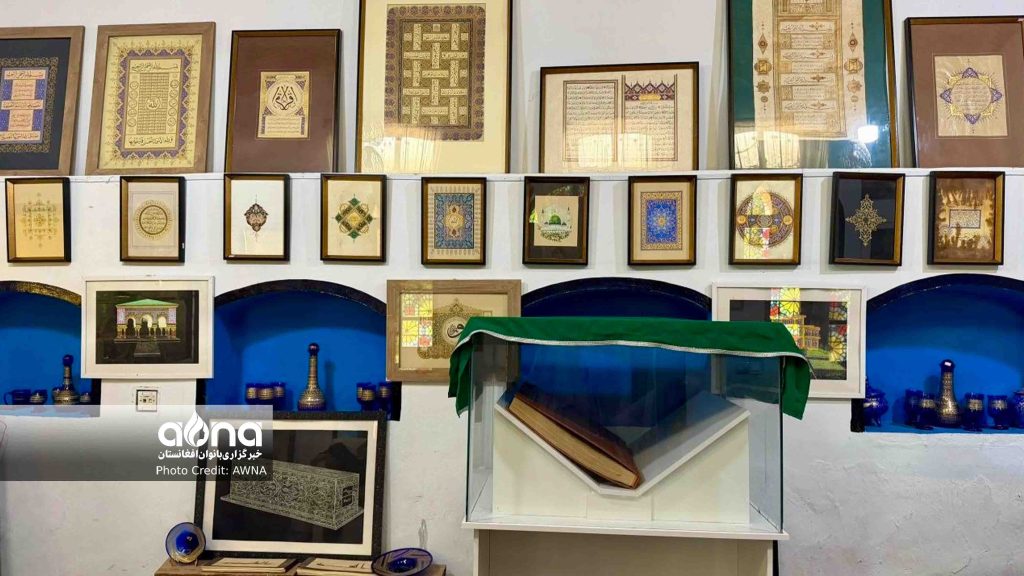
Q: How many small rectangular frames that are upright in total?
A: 10